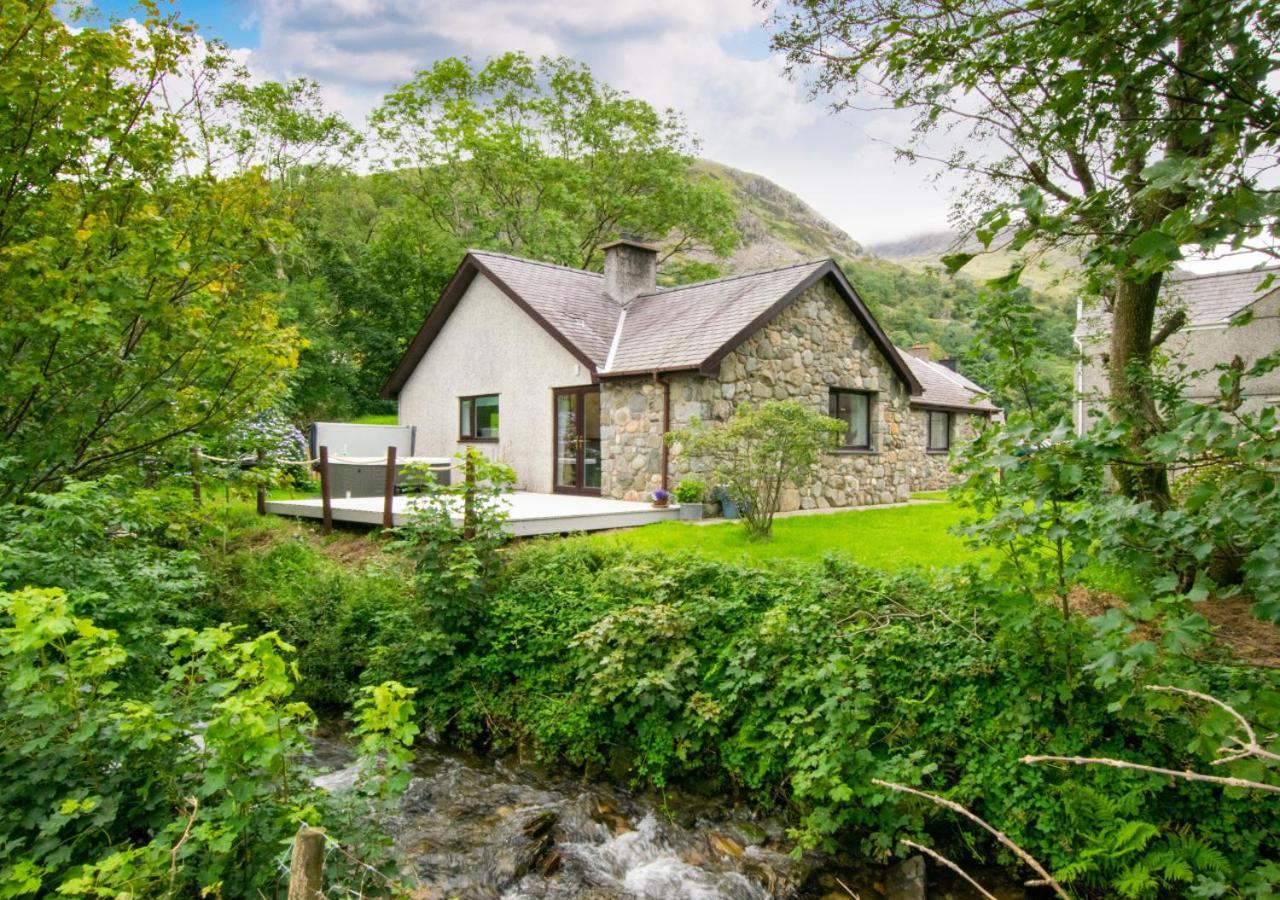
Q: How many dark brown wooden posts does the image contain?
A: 5